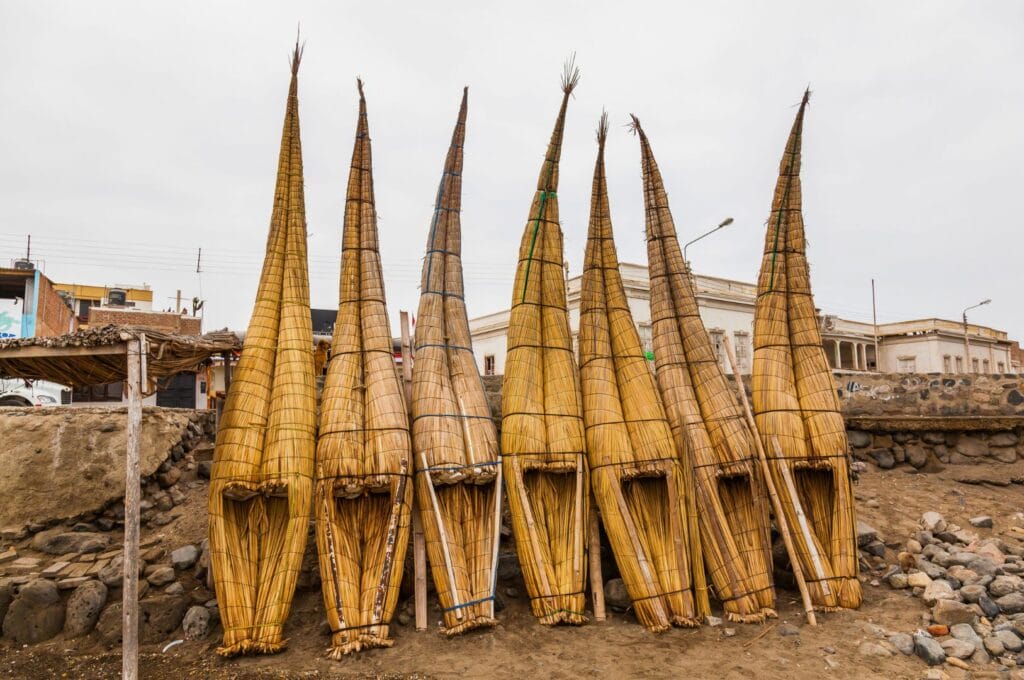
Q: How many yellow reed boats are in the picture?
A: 7